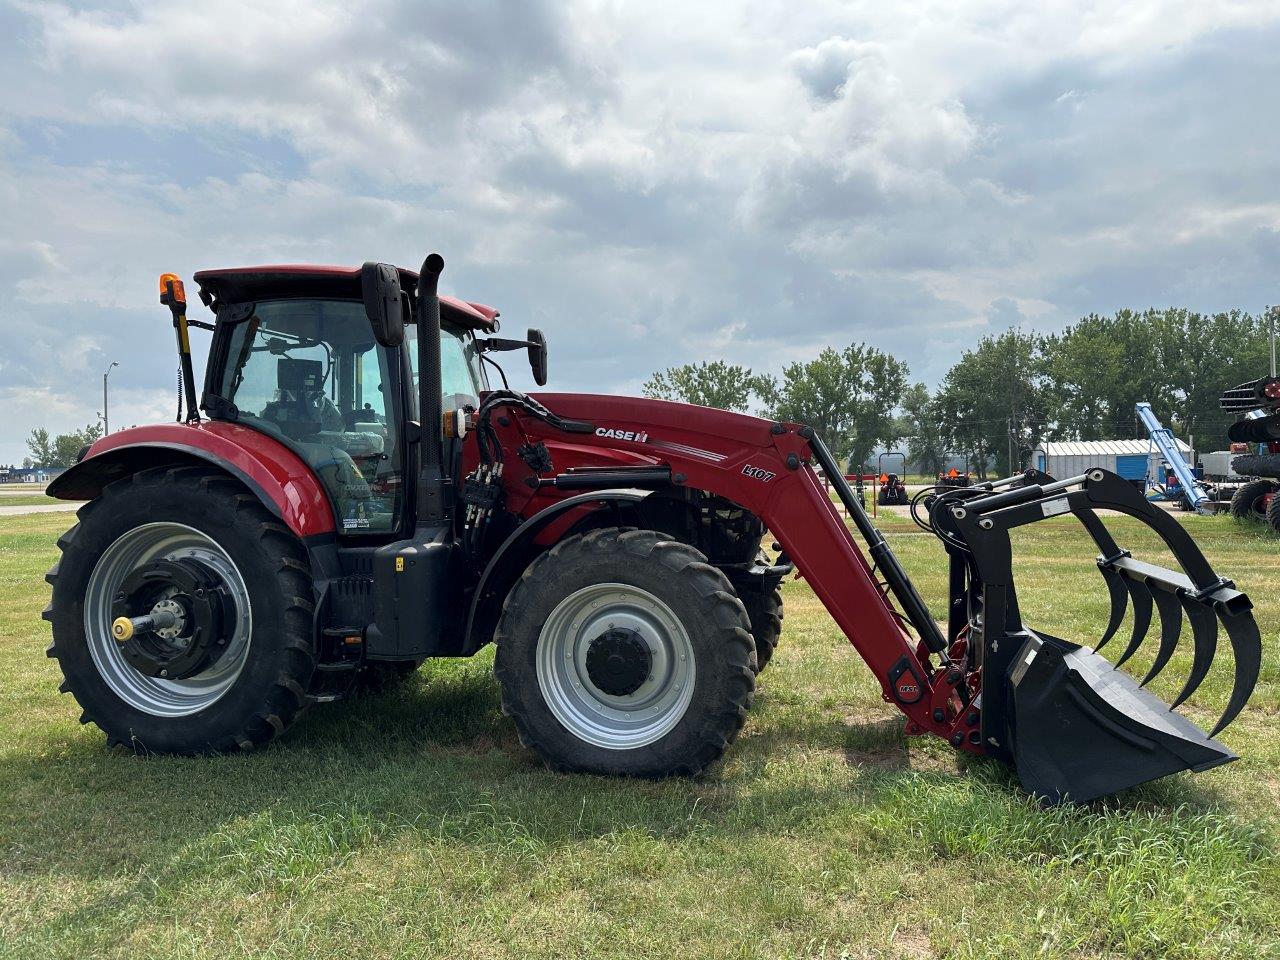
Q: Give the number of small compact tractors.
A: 2